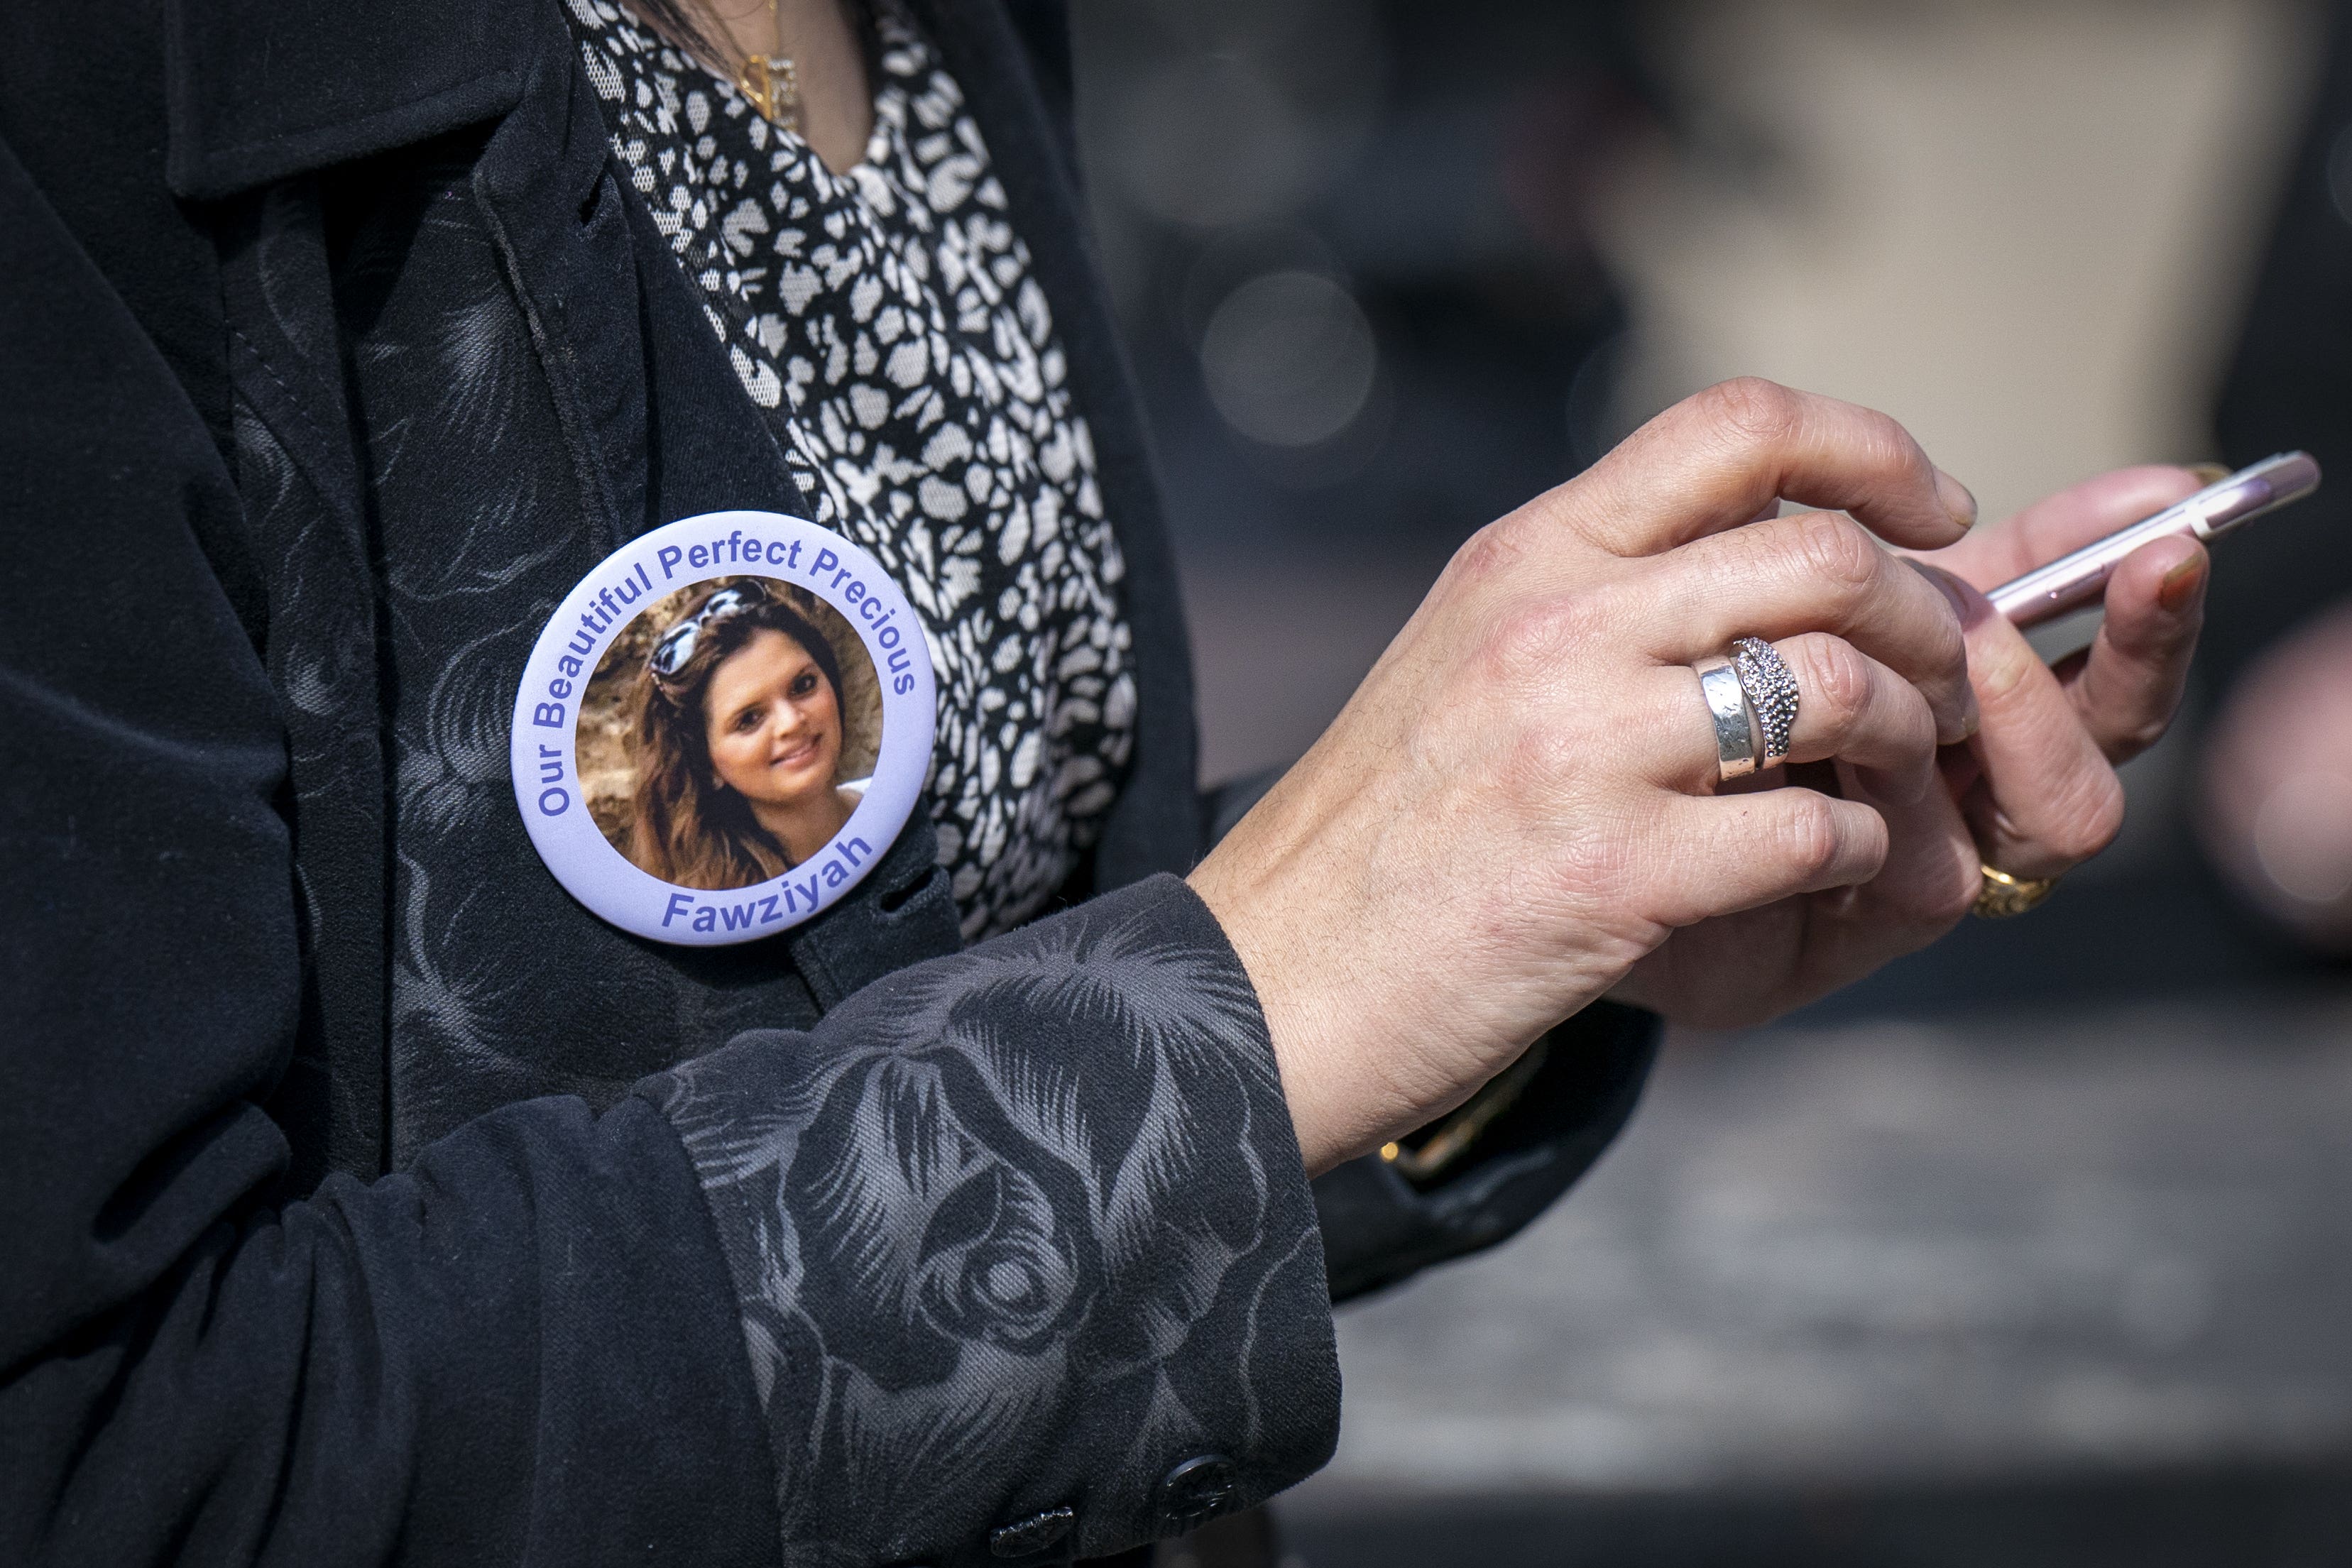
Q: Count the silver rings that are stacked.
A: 2